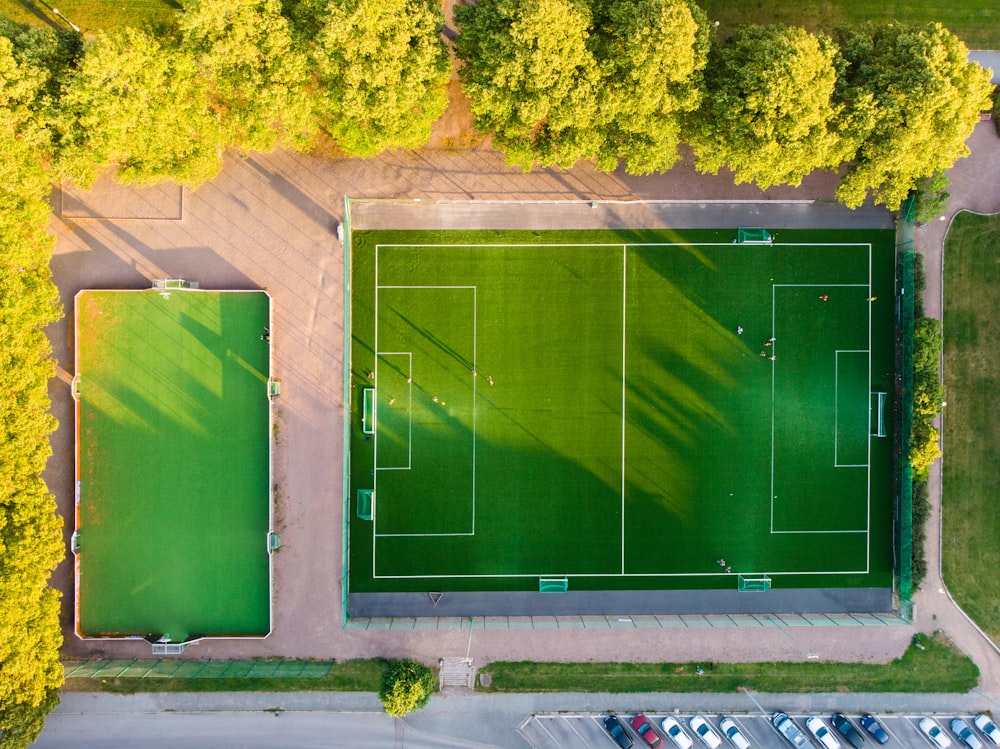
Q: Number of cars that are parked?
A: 12